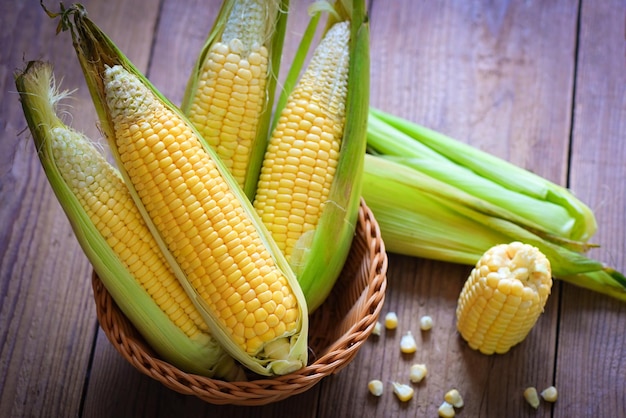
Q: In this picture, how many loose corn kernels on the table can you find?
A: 11